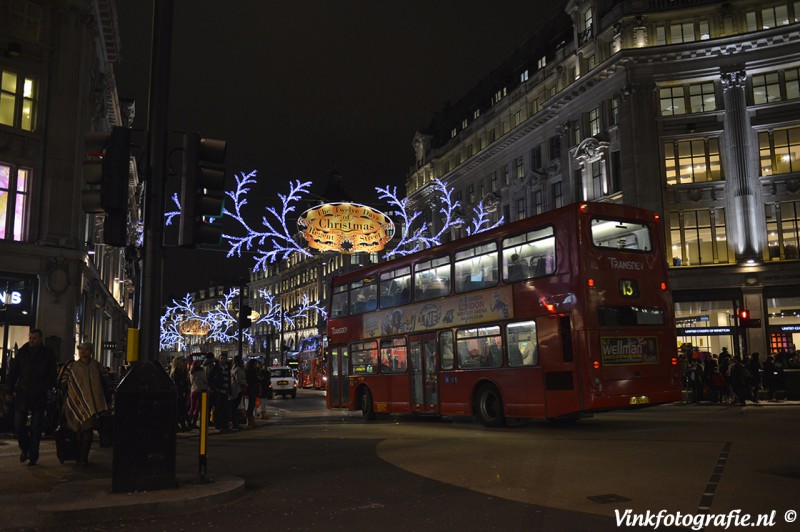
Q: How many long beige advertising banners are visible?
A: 1